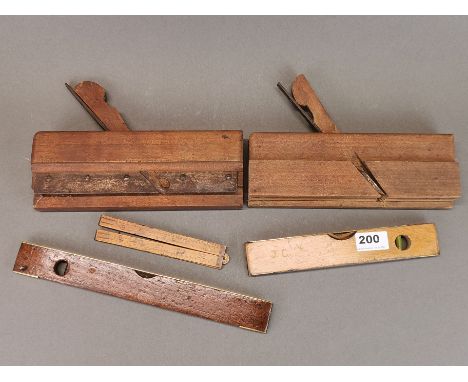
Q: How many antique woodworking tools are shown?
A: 5